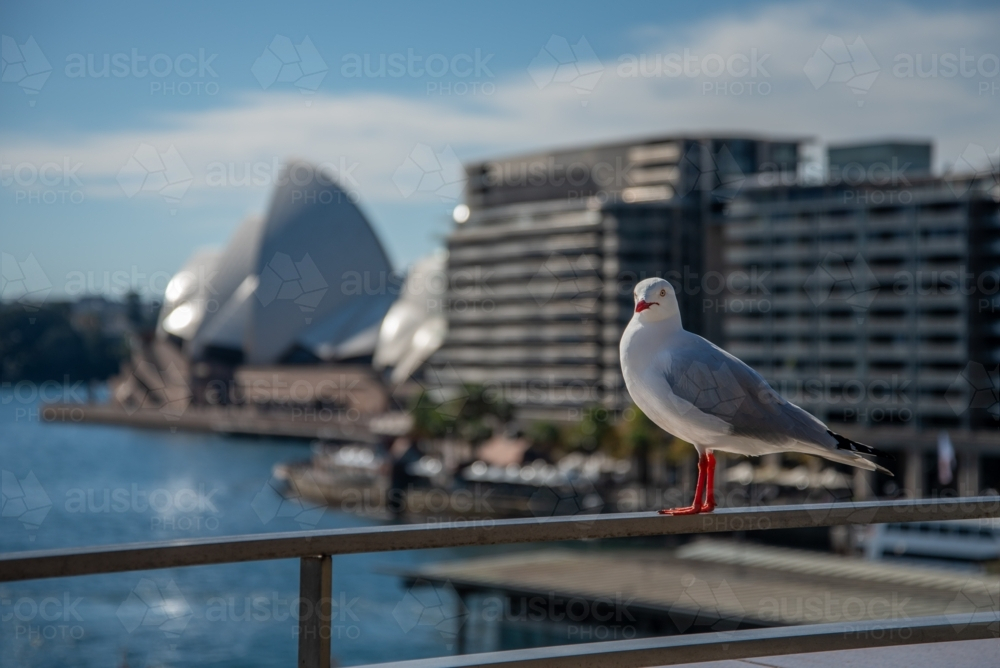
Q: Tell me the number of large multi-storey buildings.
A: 2